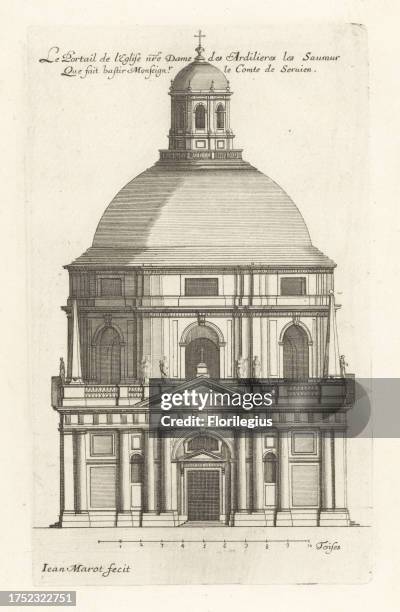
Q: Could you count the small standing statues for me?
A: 6